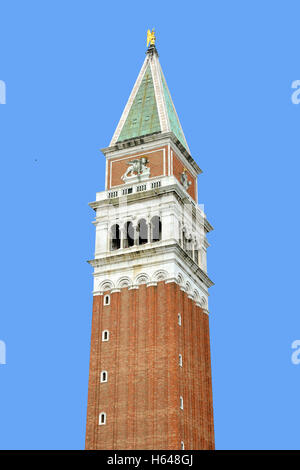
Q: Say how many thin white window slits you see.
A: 8